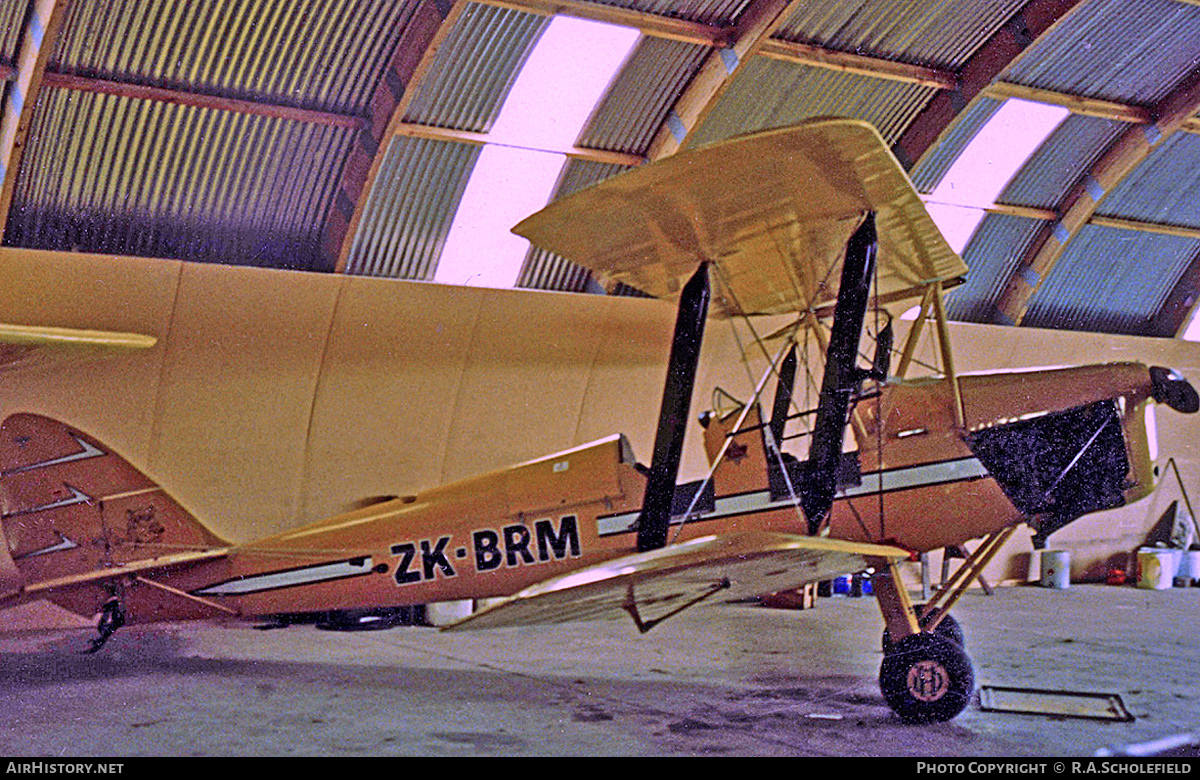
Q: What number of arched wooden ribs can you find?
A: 6